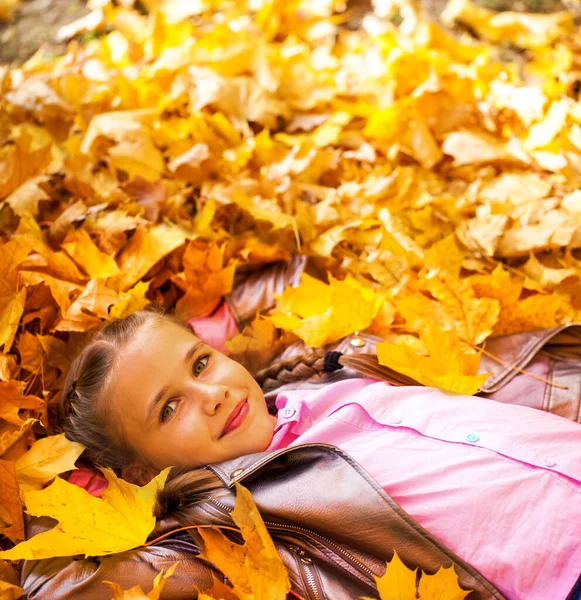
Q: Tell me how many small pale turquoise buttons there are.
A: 1